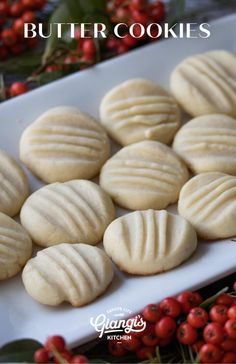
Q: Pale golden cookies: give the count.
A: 11